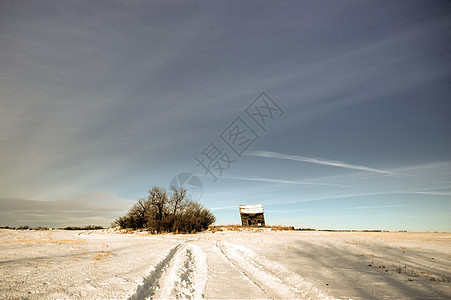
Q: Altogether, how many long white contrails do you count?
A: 2